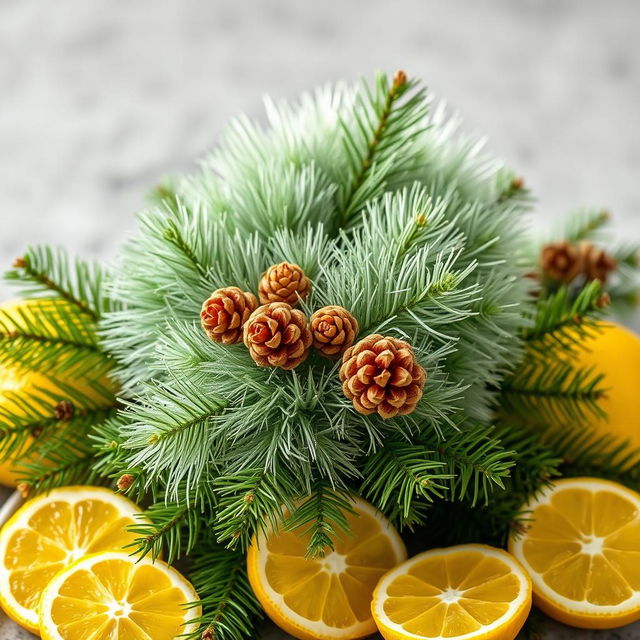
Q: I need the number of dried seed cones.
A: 7